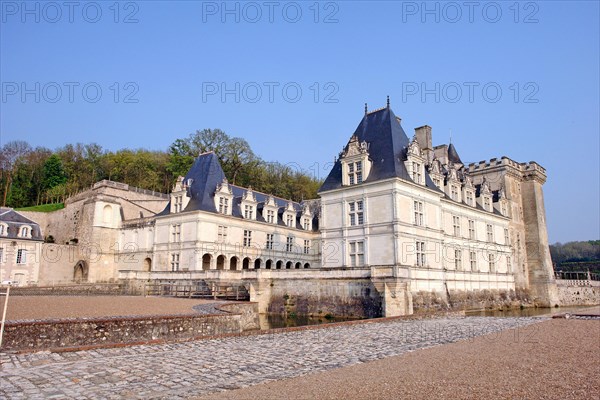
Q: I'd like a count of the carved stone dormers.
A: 13